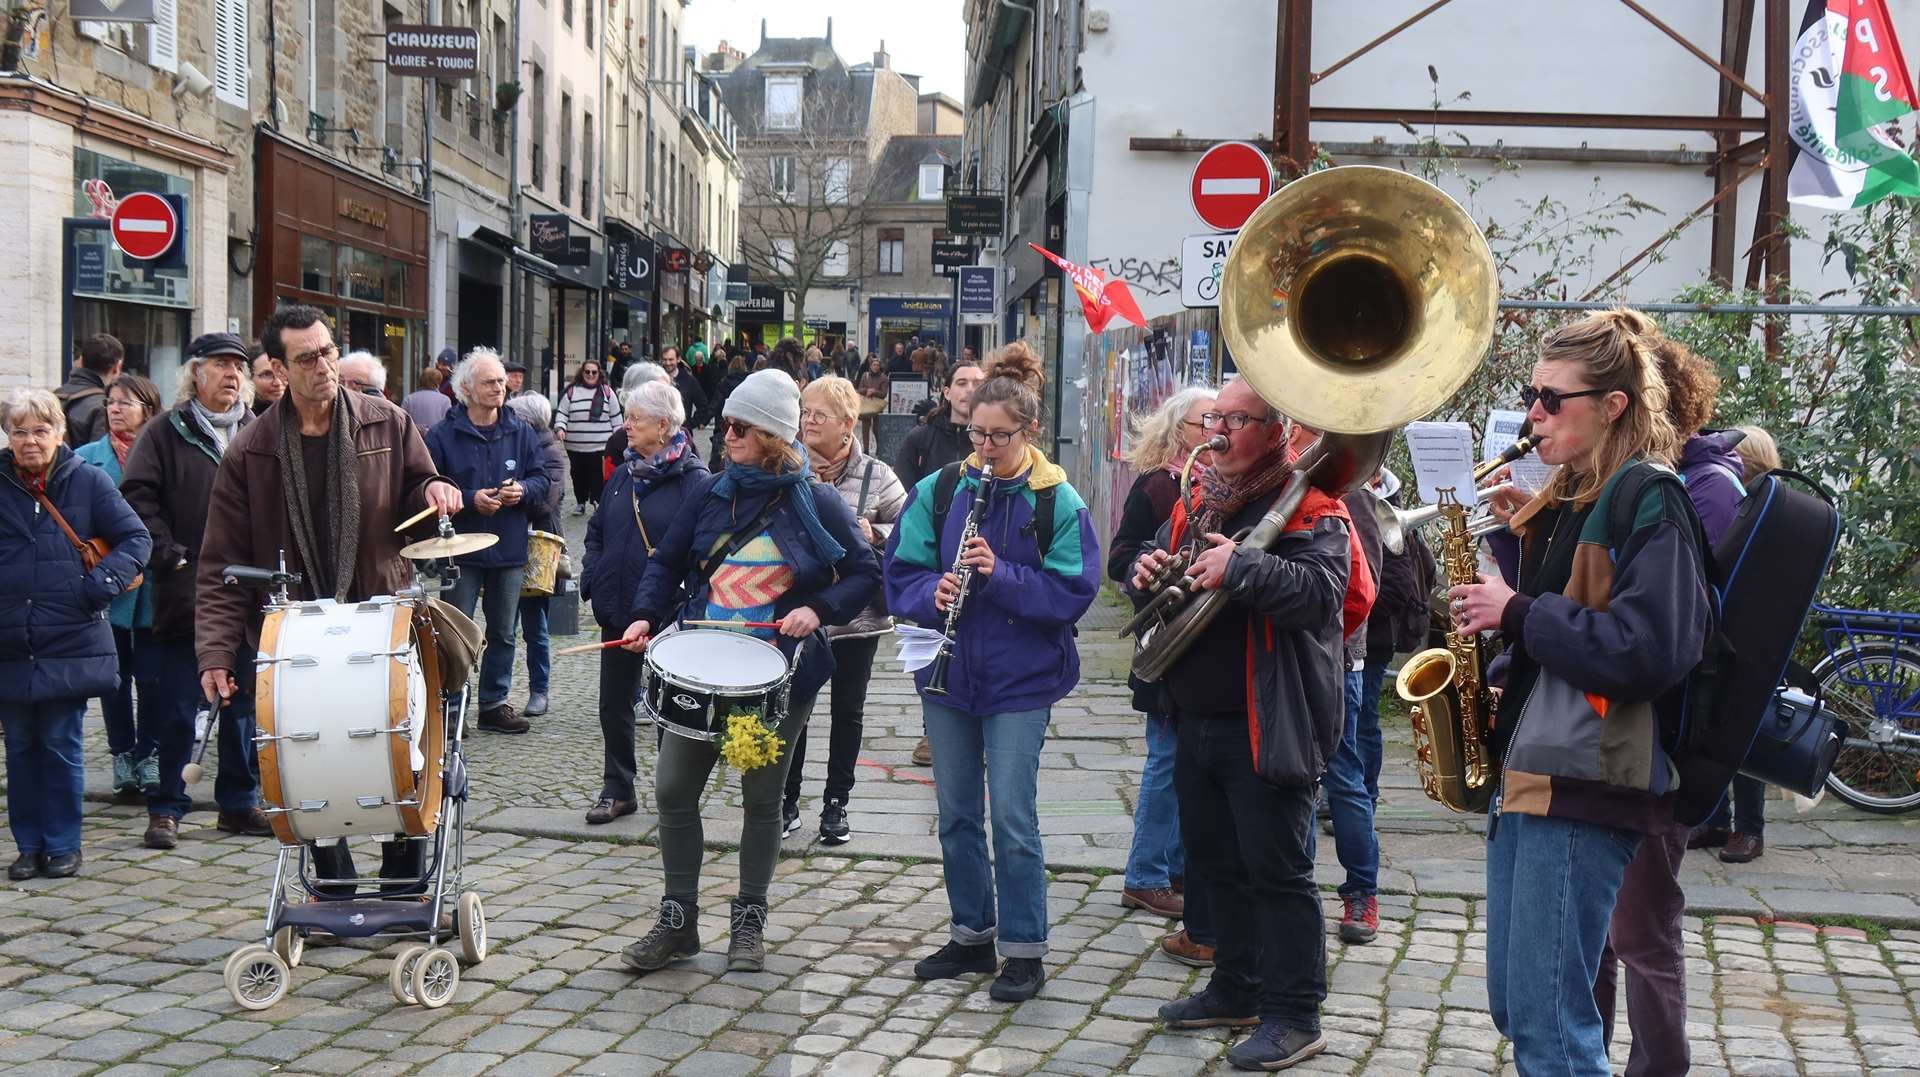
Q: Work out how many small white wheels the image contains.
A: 6